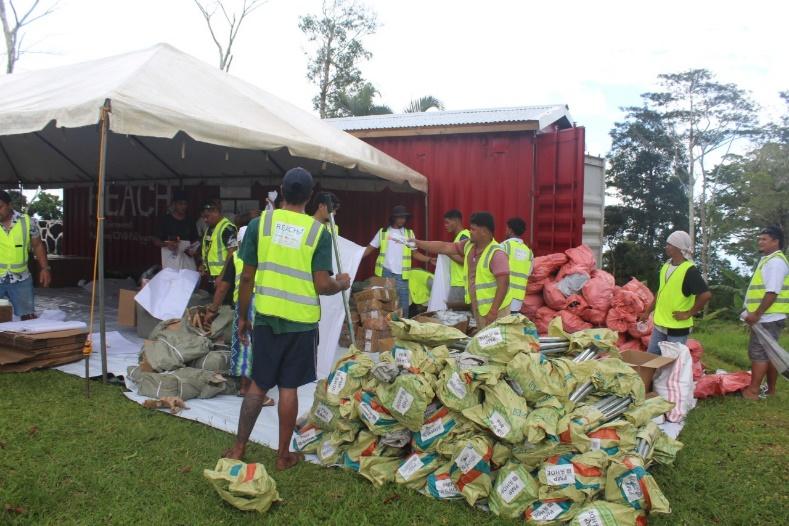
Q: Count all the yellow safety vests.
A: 12